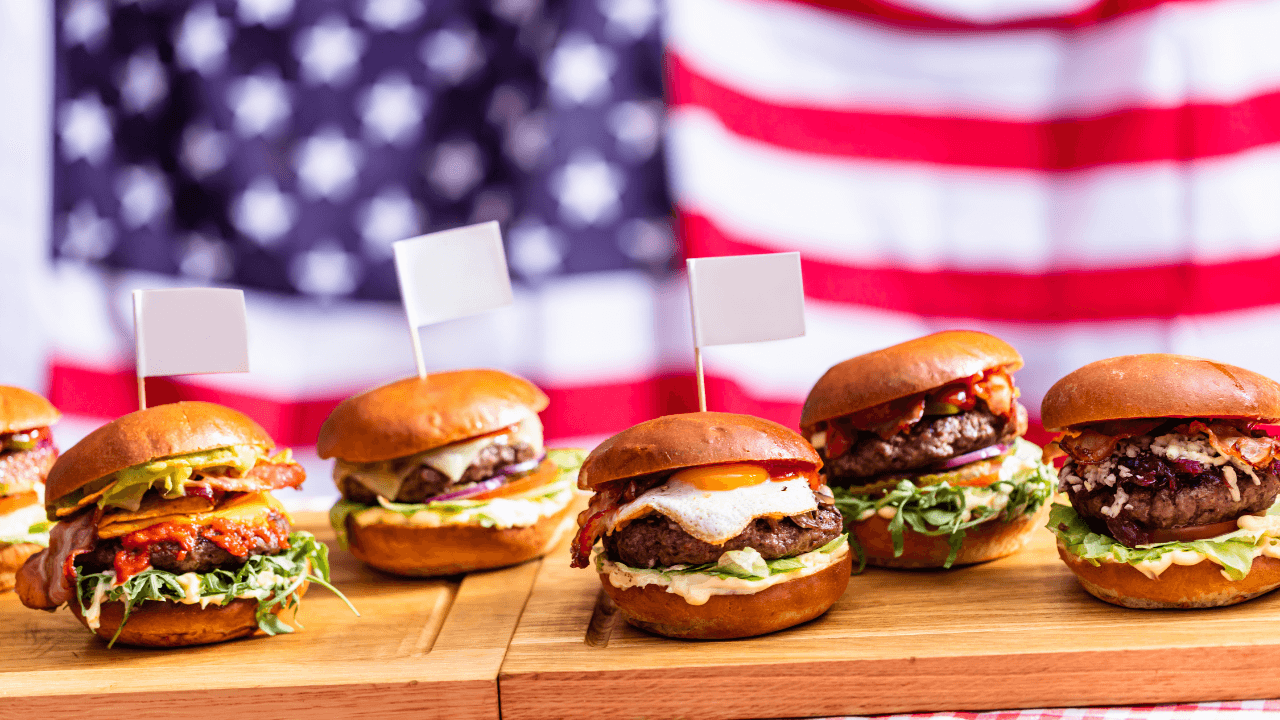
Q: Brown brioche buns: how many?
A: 6